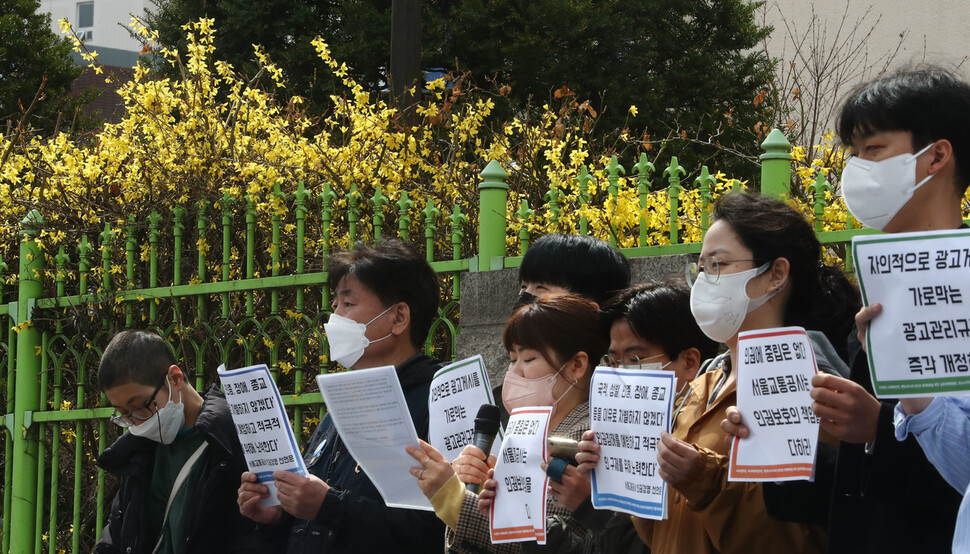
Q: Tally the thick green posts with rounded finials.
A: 3